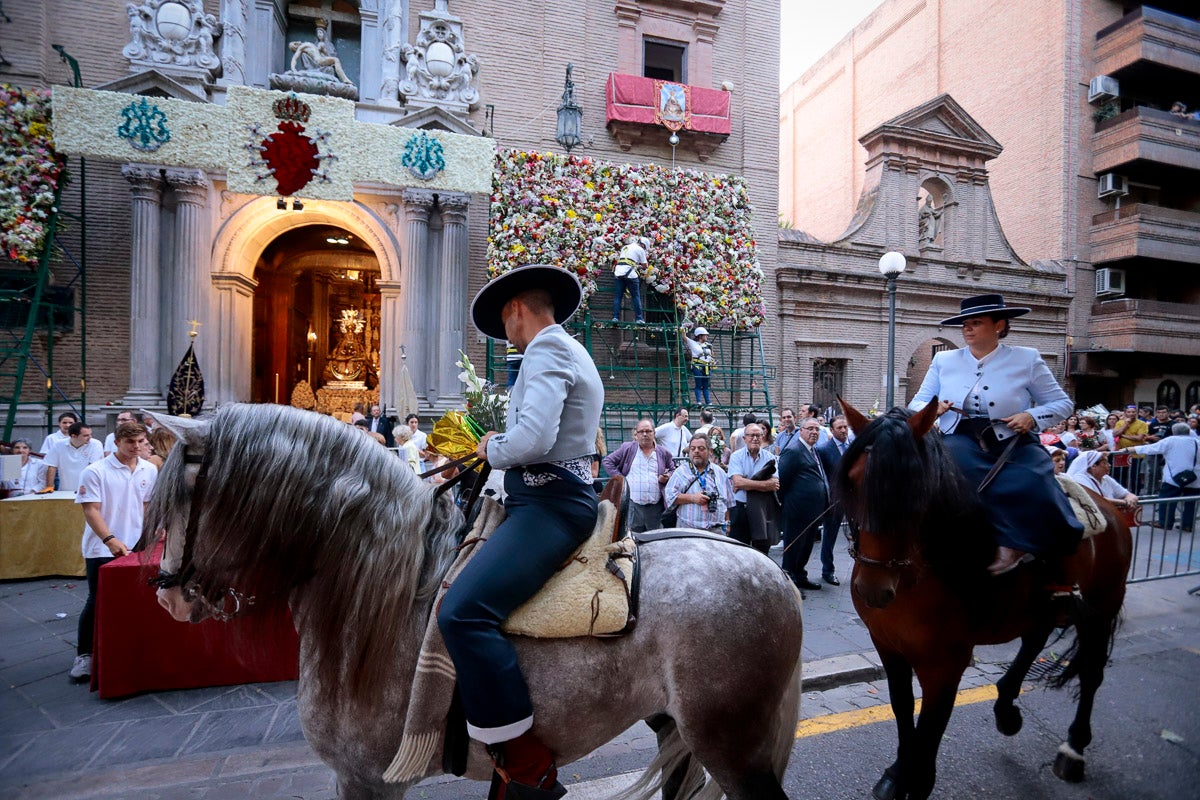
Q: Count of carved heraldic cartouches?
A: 2